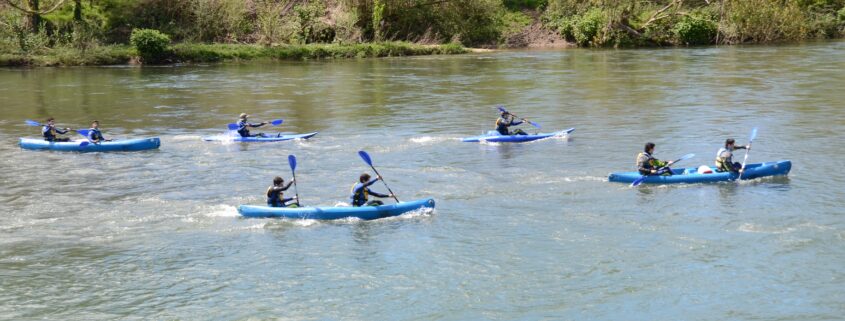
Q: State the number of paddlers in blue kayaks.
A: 8